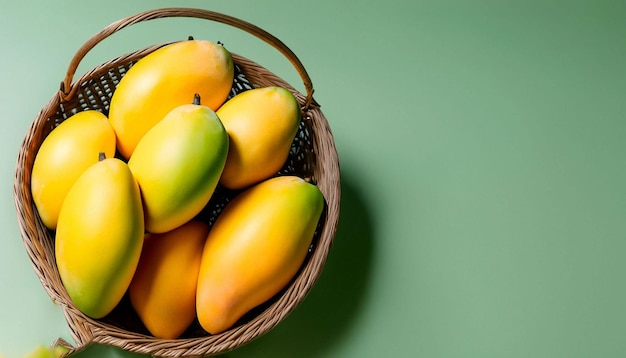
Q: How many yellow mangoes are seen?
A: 7